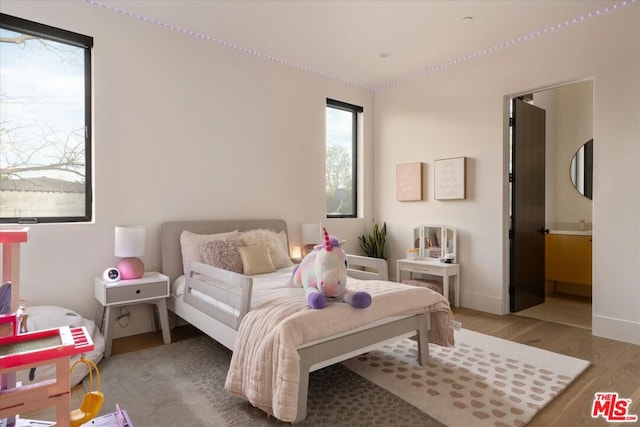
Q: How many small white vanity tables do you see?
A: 1